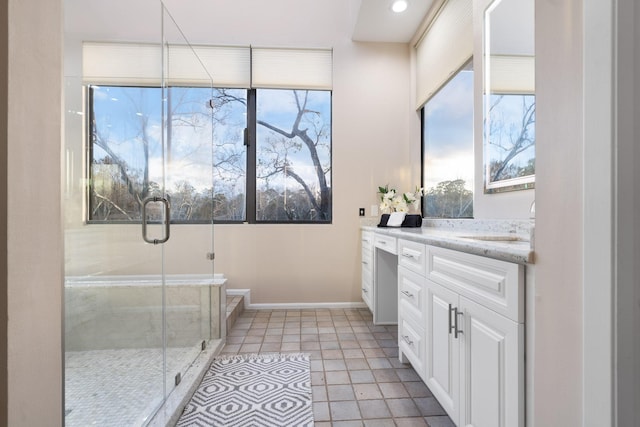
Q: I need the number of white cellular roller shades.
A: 4